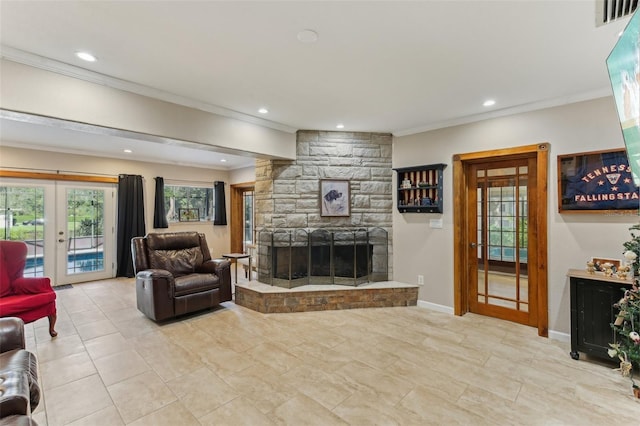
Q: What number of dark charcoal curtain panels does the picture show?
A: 3